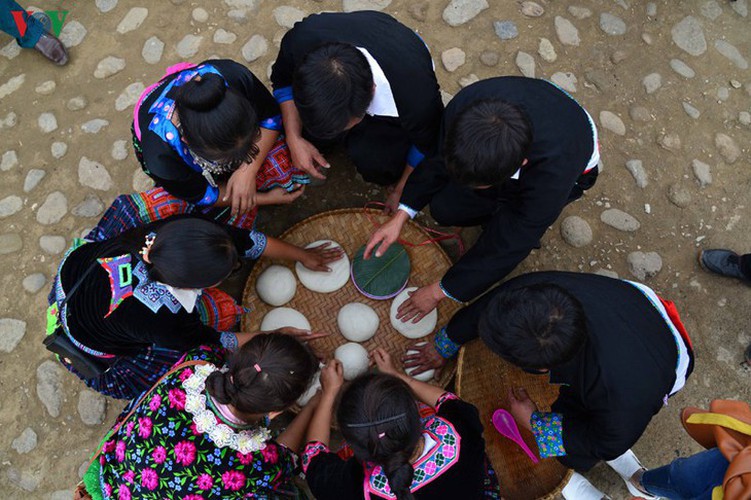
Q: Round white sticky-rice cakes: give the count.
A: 8